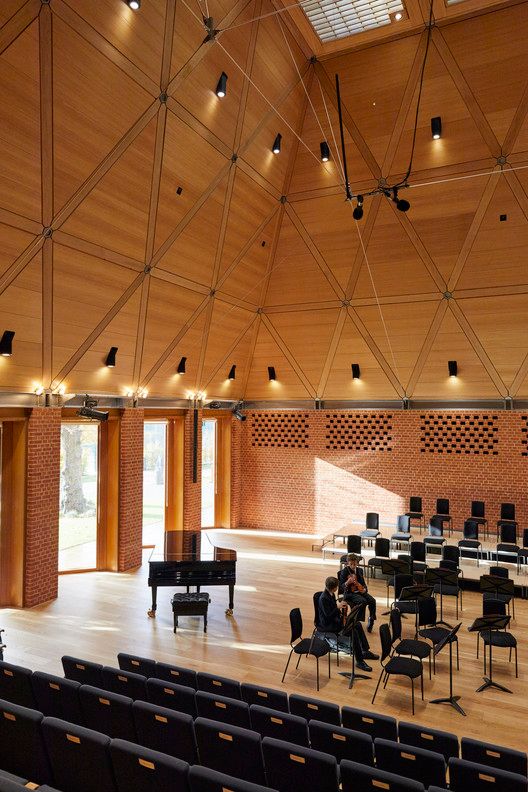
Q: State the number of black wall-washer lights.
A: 12